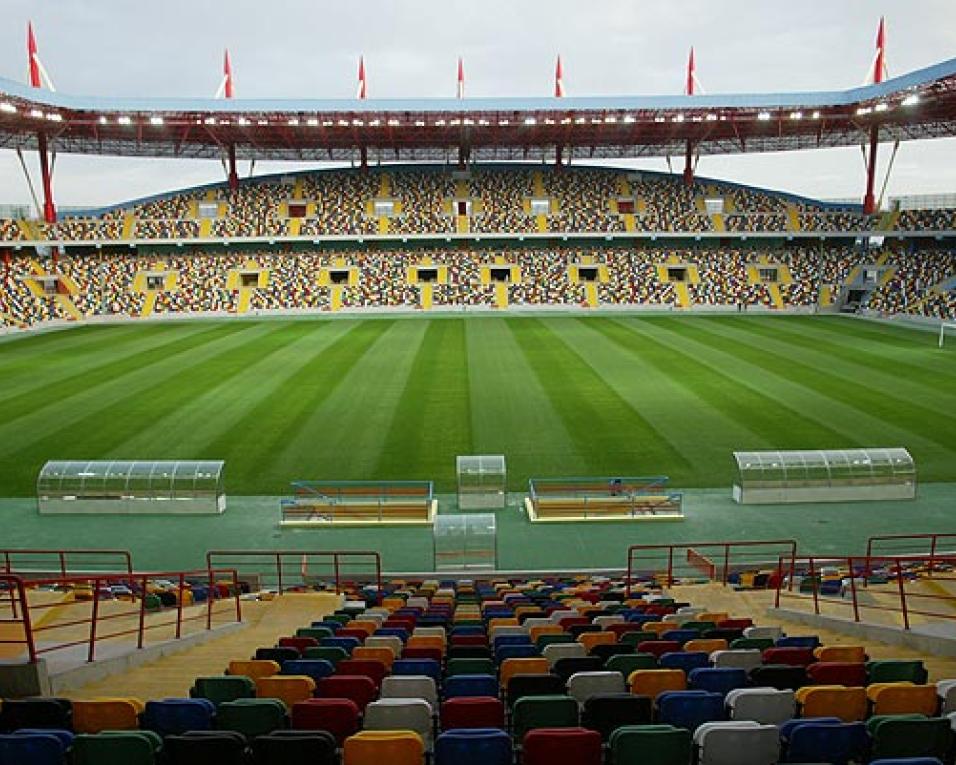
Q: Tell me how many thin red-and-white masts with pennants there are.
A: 7